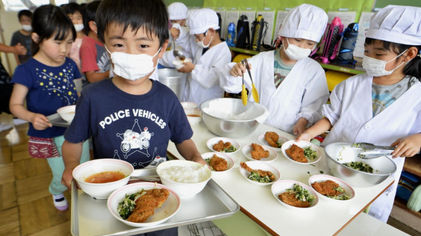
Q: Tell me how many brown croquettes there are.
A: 9